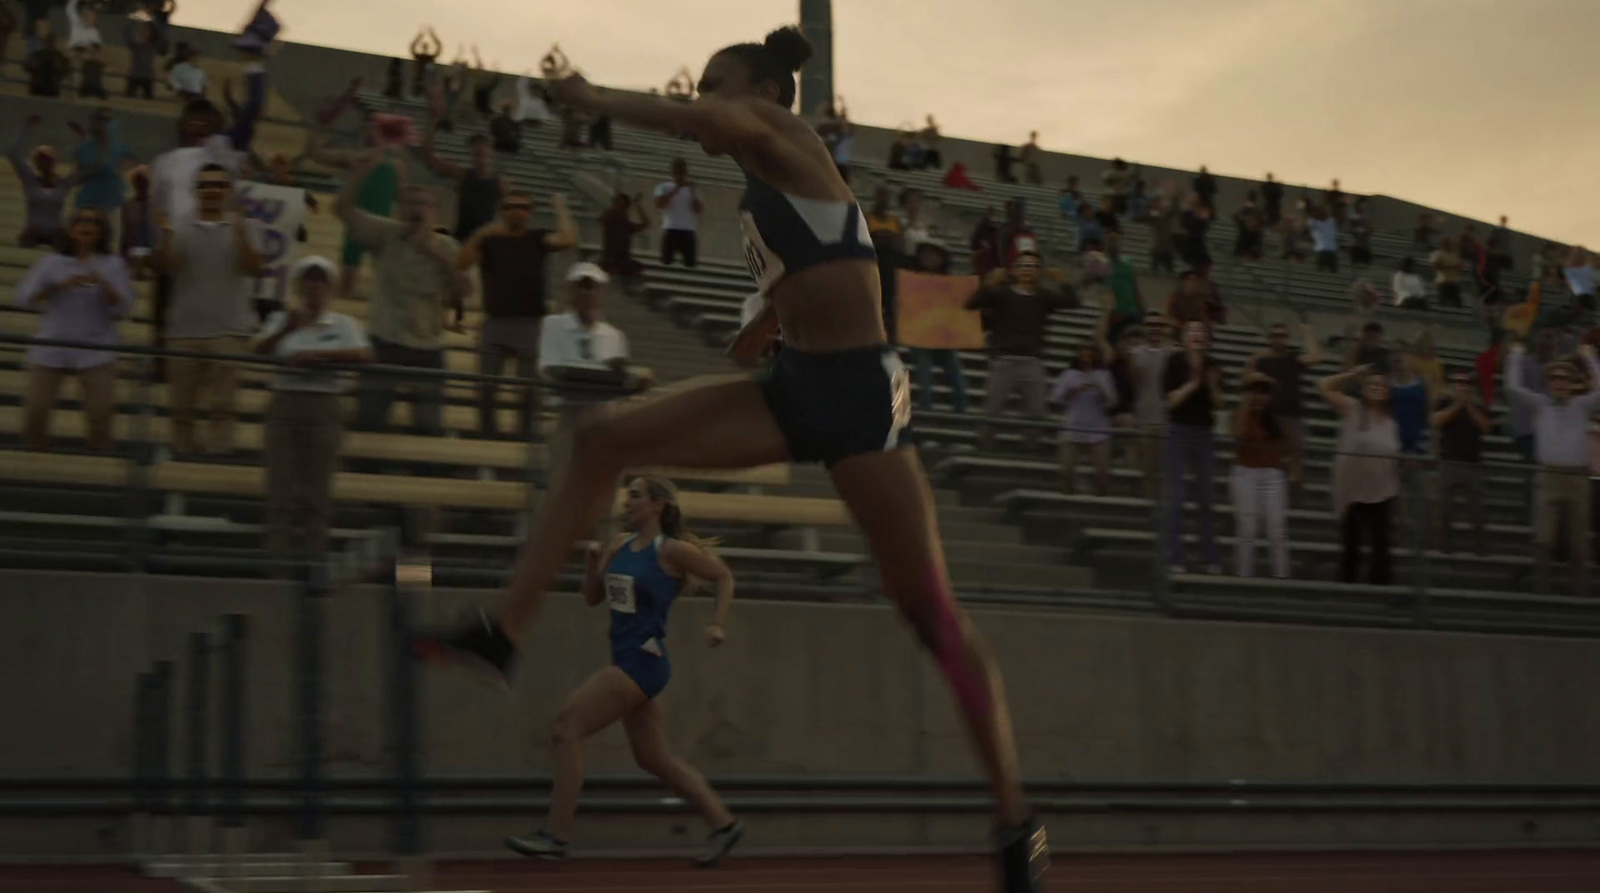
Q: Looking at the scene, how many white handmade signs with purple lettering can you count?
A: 1